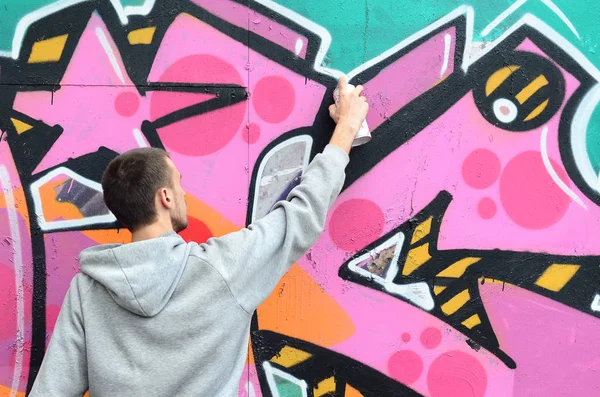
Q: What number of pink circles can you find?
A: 12